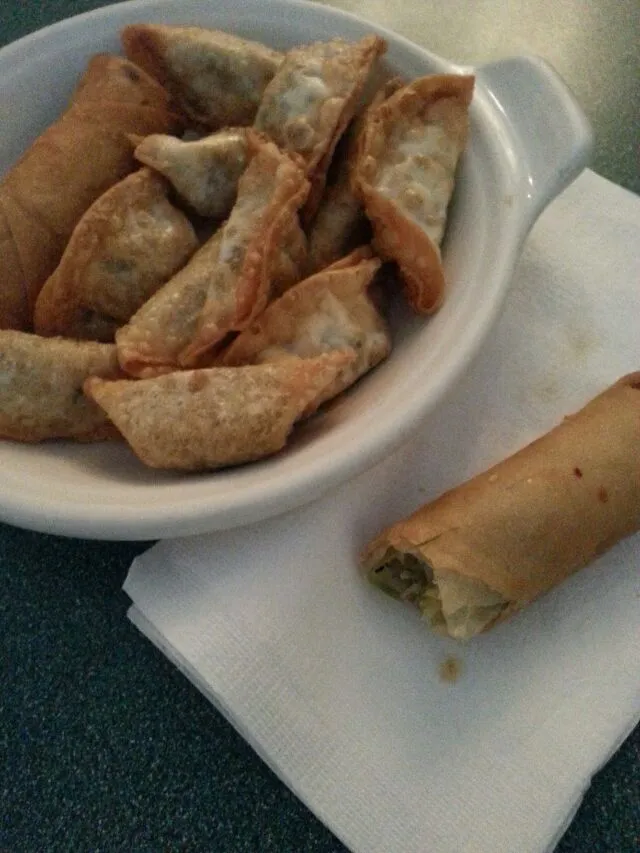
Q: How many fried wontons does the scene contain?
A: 10